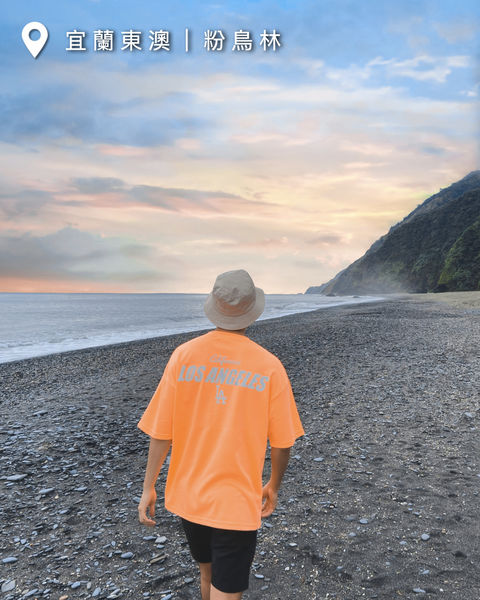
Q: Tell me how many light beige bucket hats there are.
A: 1